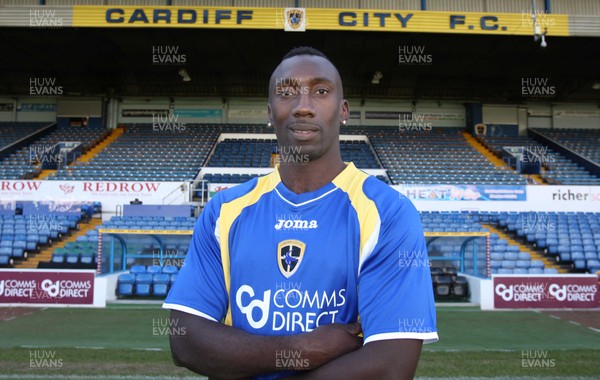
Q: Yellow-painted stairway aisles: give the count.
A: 4